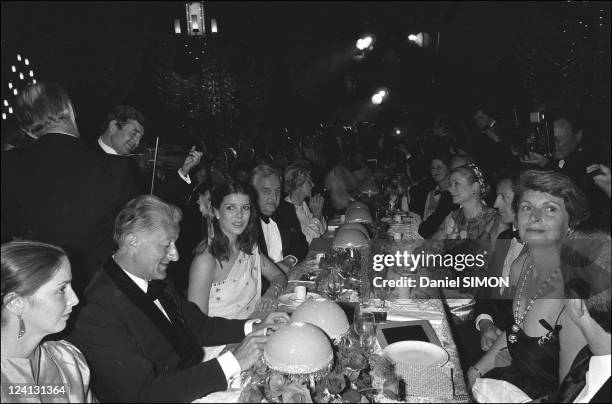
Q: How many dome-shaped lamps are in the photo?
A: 7